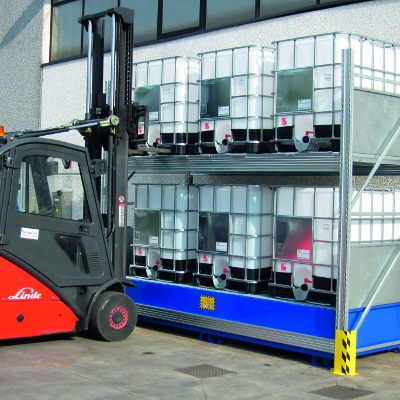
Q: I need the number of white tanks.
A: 6